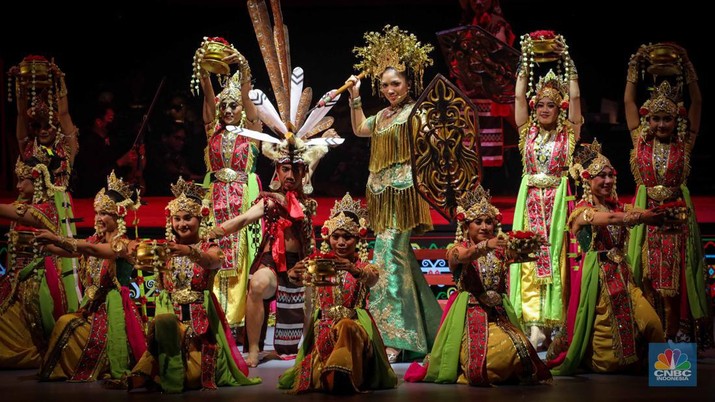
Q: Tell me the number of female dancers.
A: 11